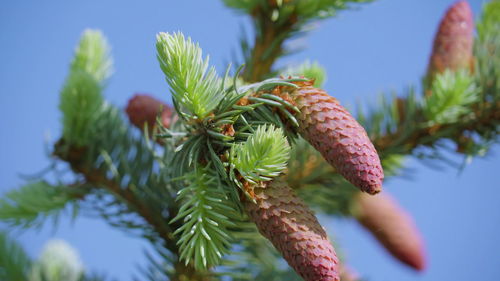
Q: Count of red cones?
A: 5